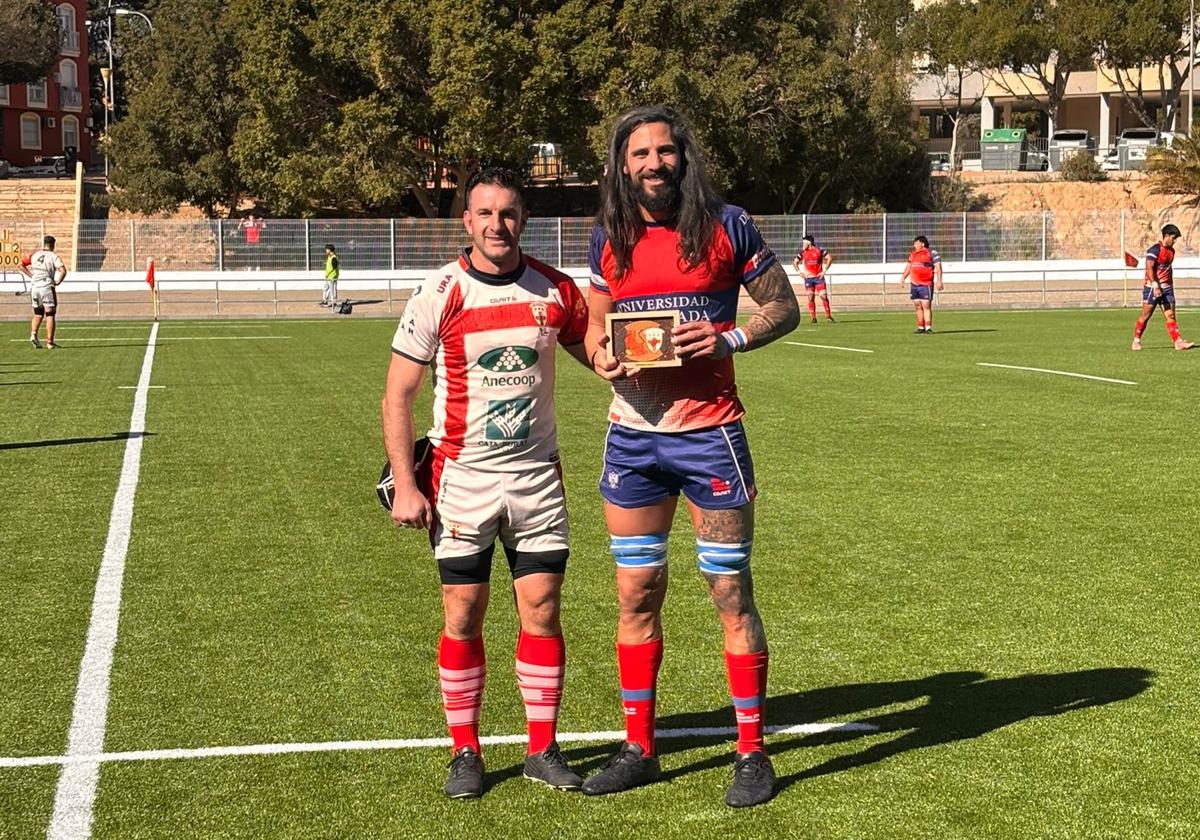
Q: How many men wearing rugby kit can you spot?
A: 6